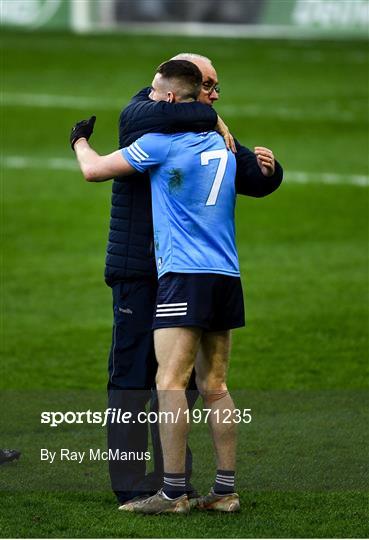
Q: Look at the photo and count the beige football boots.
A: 2